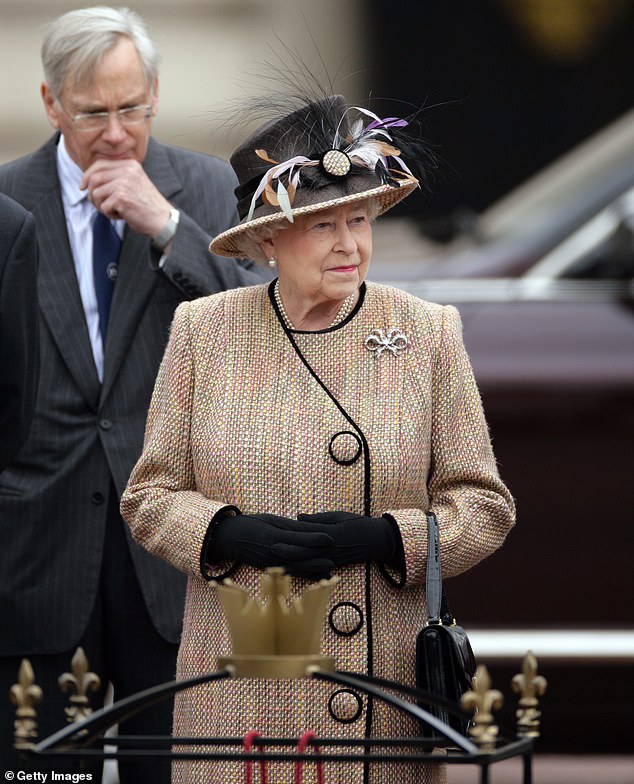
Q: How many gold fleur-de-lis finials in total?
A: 4